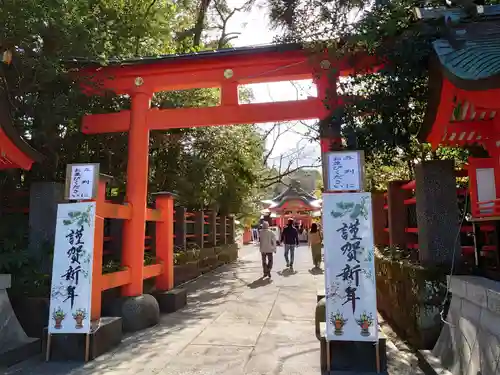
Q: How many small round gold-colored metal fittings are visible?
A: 3